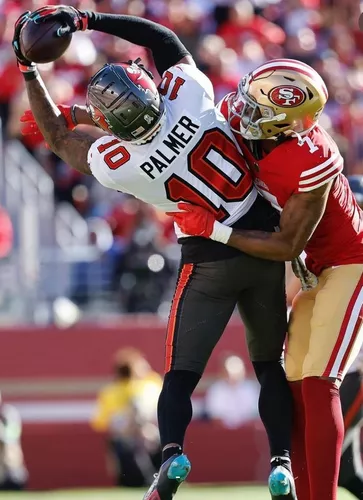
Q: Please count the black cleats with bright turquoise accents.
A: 2